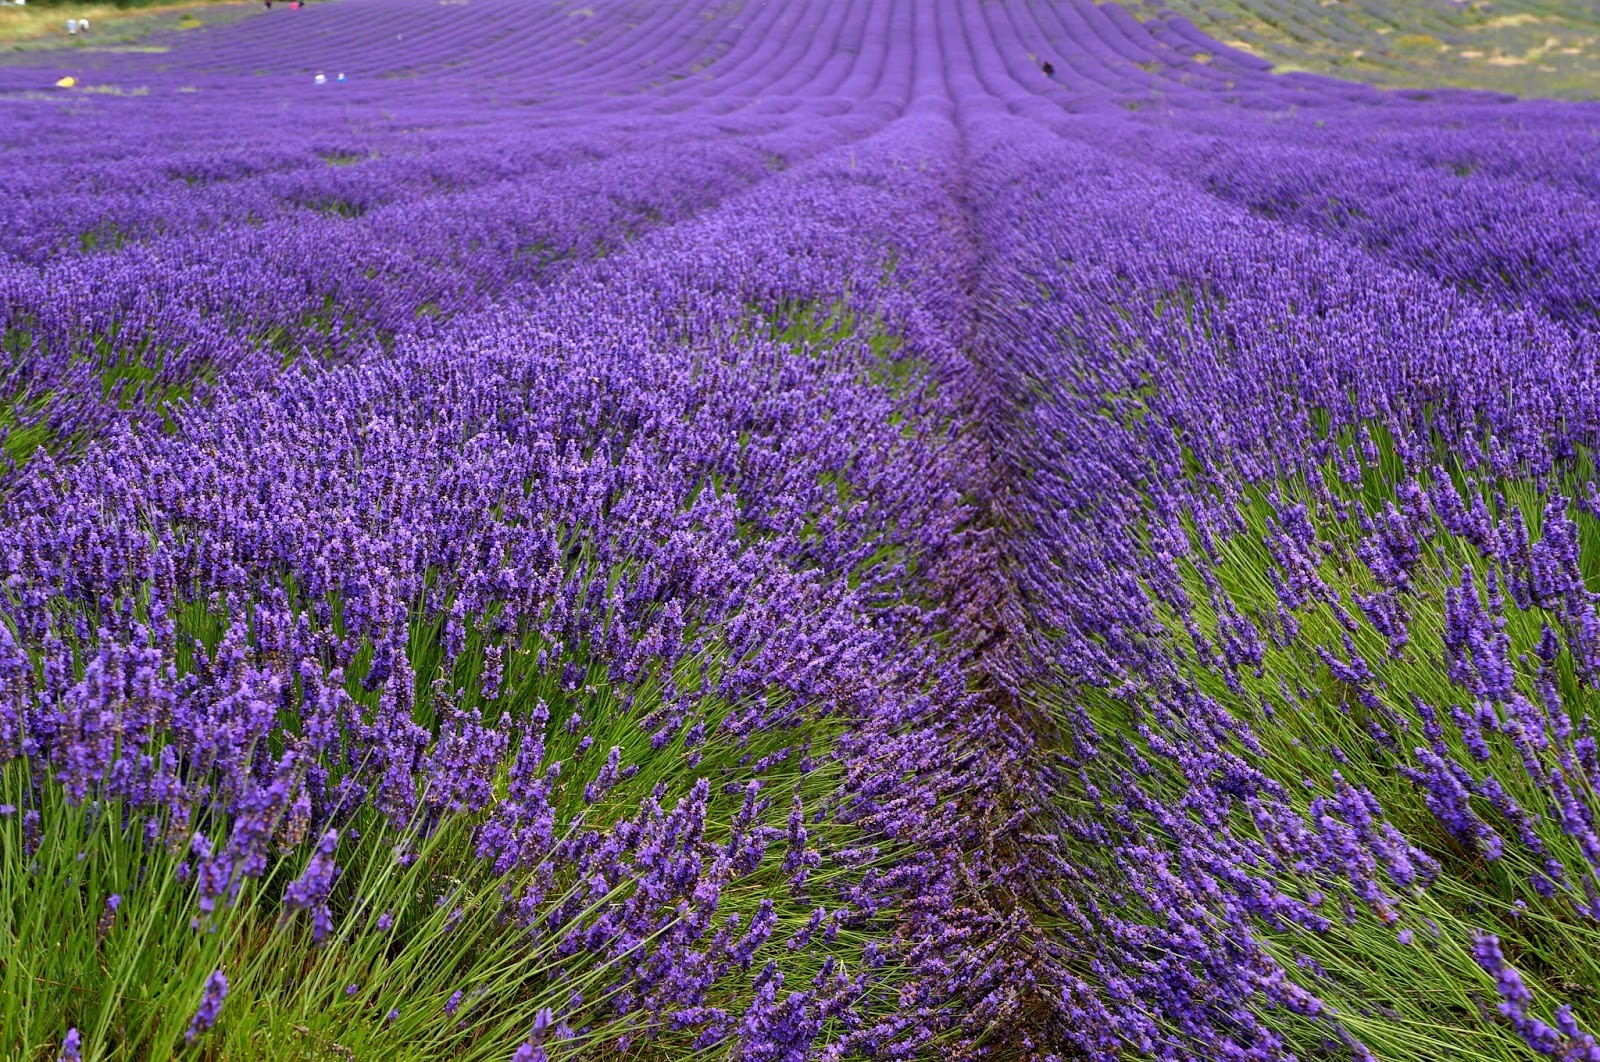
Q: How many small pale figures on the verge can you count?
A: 2